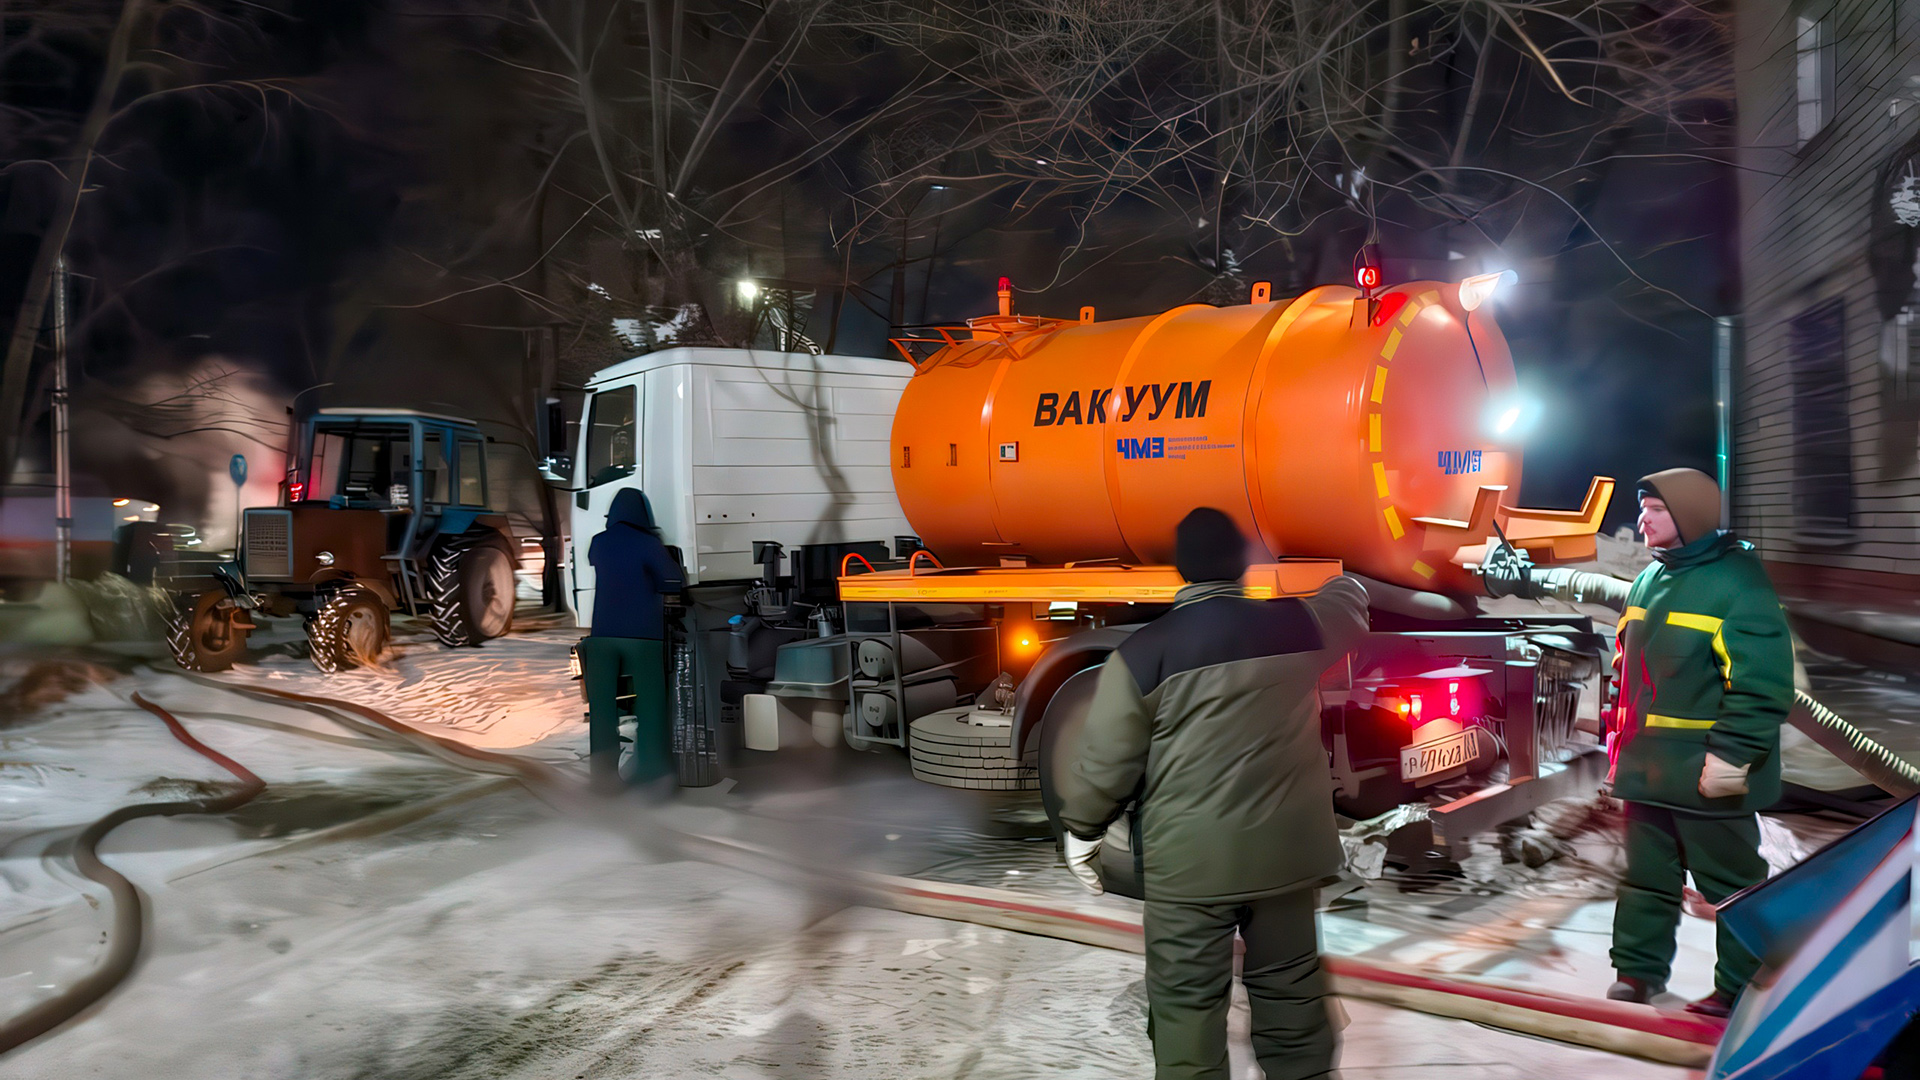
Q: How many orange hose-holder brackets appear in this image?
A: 2